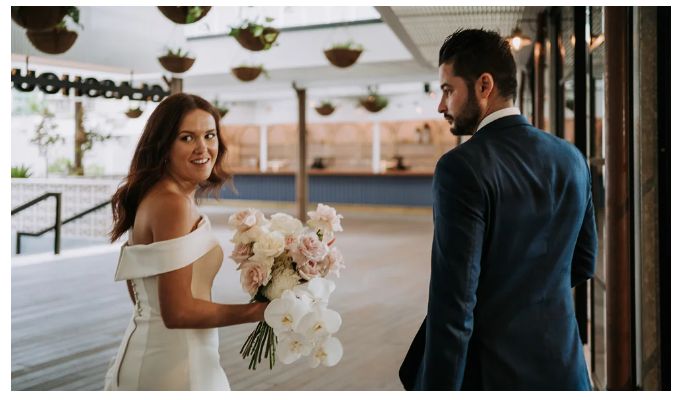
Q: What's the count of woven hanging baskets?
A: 11